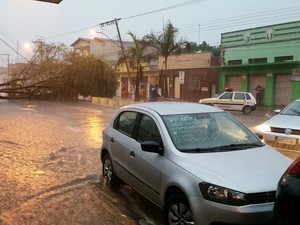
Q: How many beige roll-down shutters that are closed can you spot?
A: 3